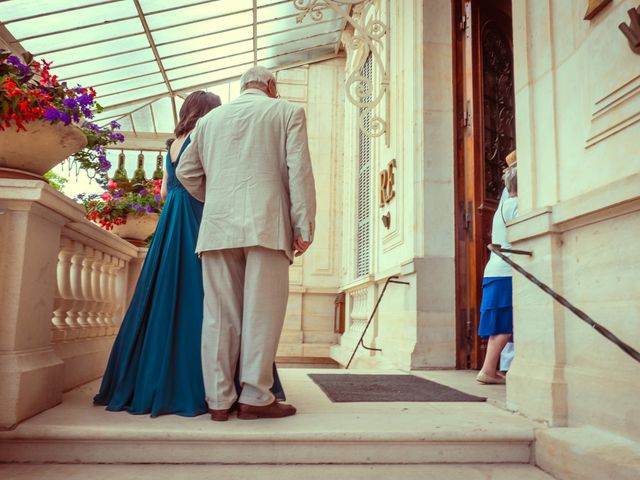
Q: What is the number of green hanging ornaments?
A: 3